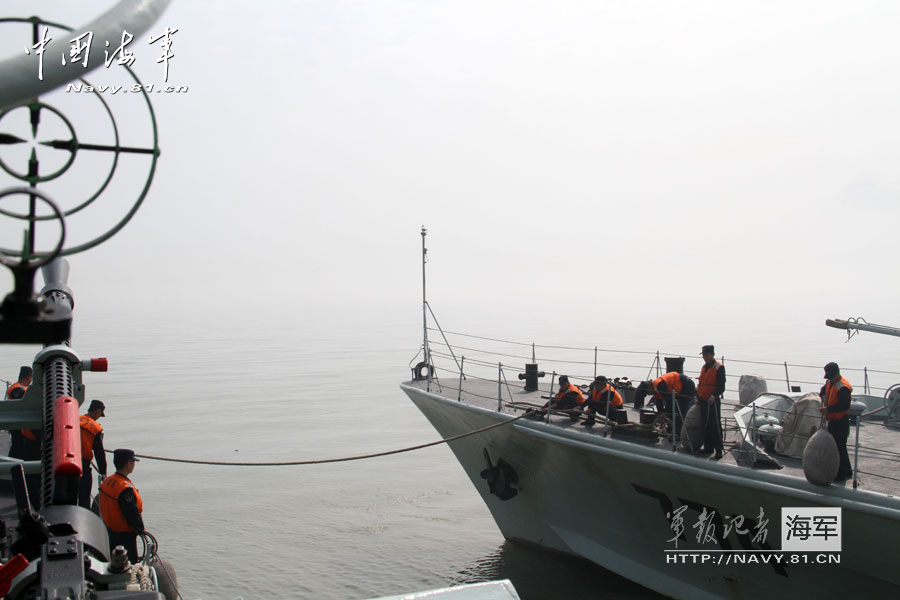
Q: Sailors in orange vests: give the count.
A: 8